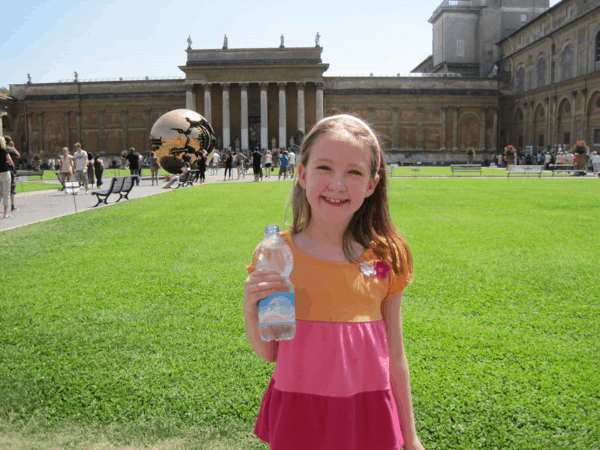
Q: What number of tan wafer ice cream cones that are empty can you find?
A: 0